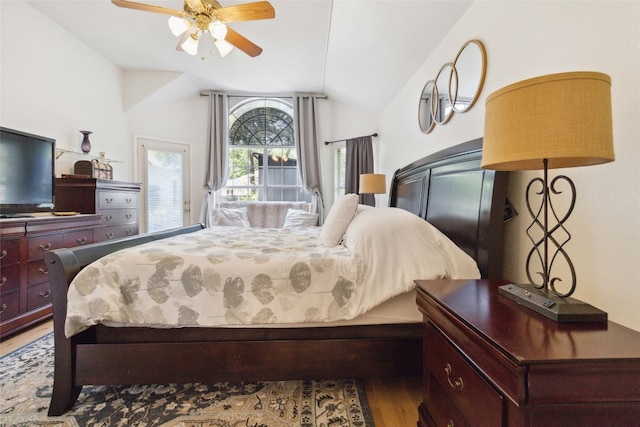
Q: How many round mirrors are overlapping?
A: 3